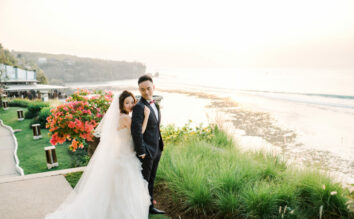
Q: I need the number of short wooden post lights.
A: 4